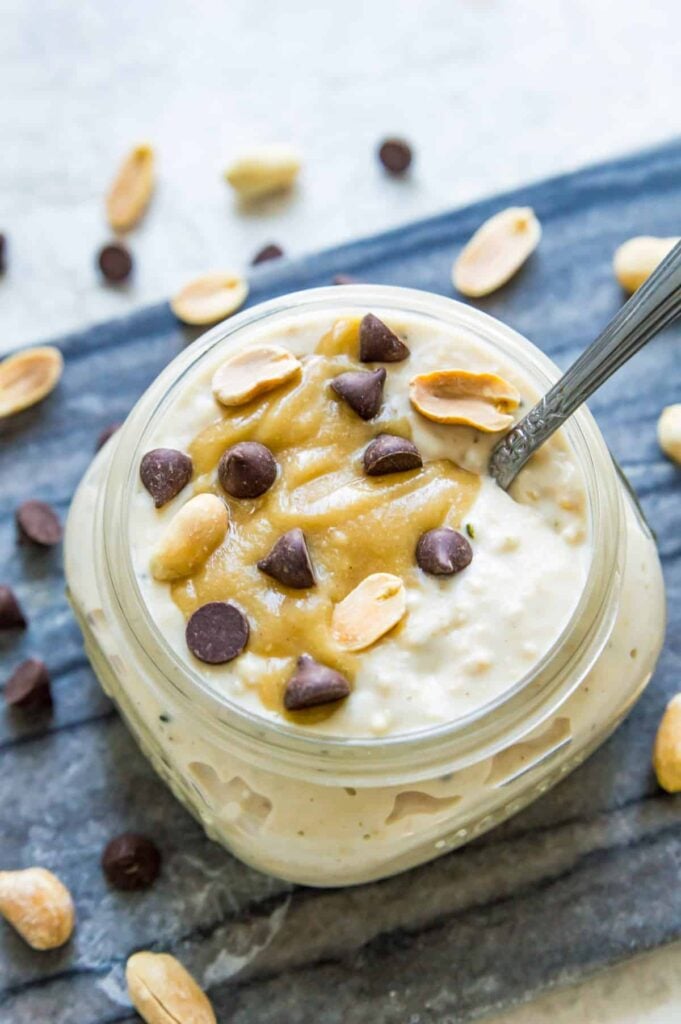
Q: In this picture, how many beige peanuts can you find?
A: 14